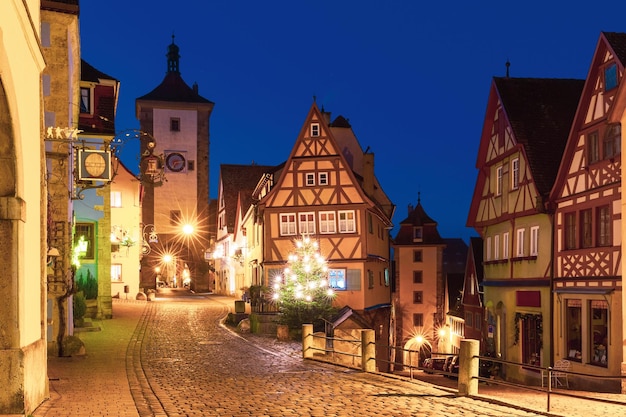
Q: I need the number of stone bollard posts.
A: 3